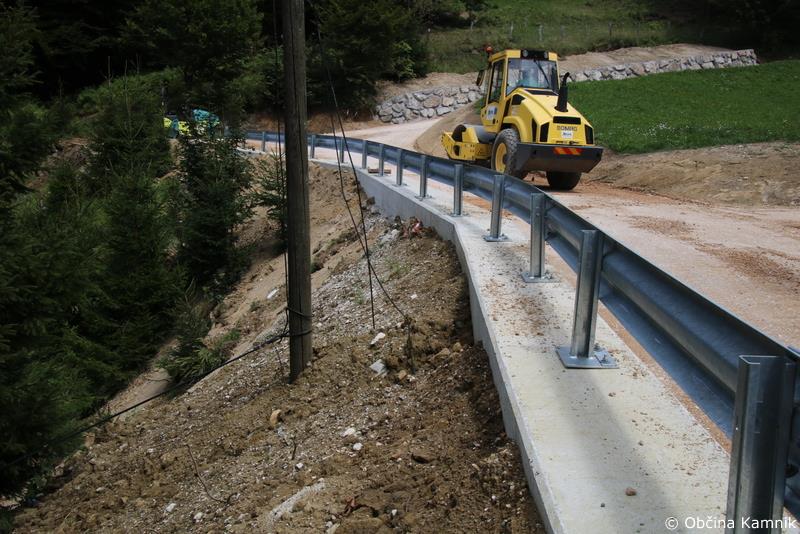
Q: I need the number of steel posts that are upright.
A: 12